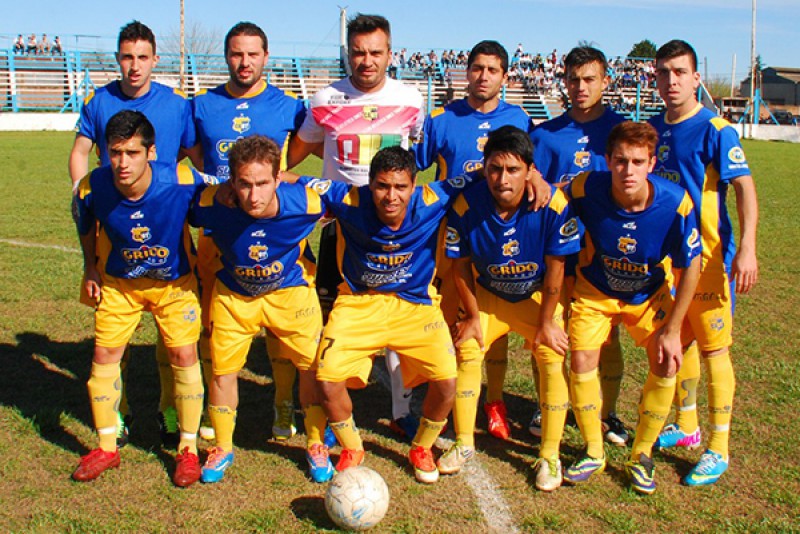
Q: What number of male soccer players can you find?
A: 11